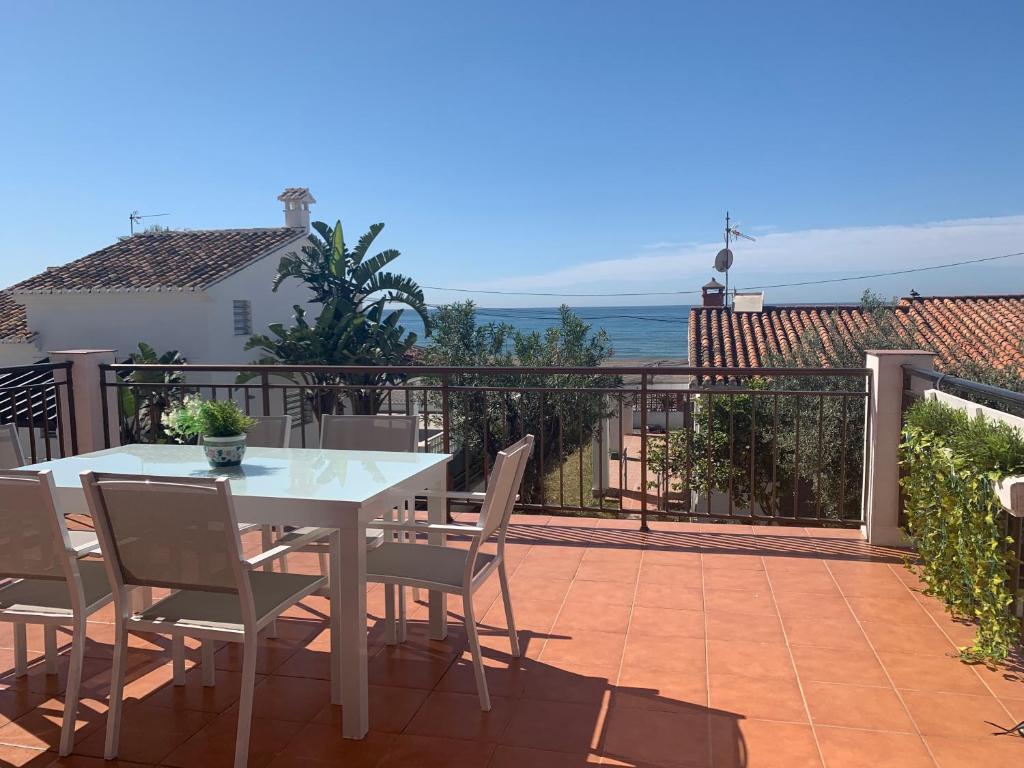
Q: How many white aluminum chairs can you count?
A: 6